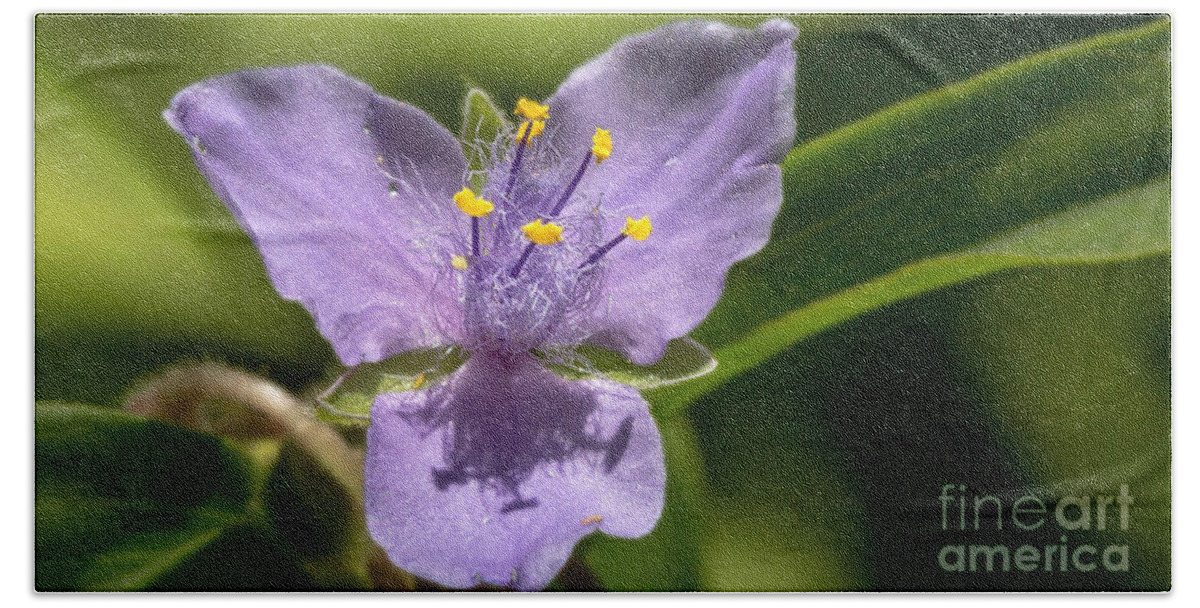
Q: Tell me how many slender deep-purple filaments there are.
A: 5